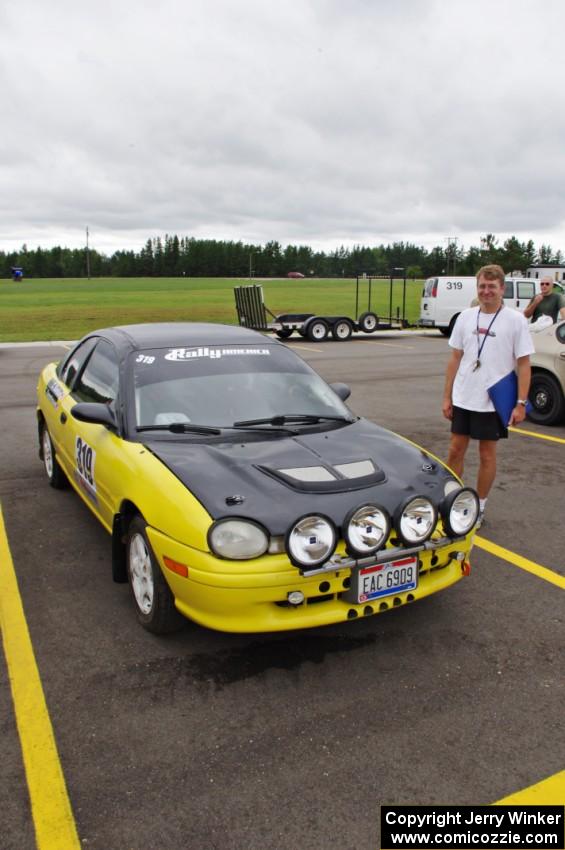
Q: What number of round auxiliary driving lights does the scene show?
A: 4